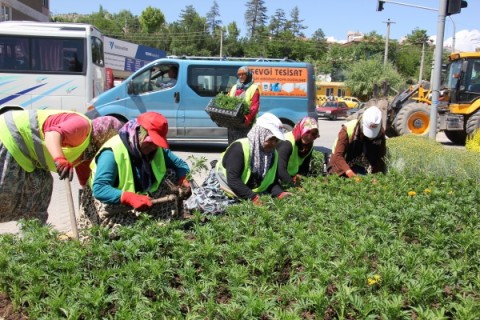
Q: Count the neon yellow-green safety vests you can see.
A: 6